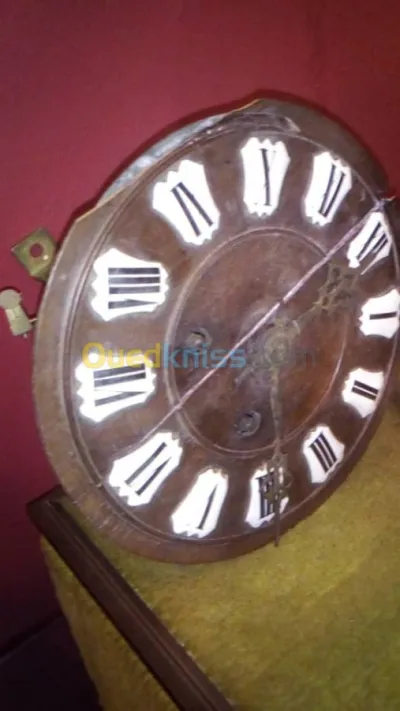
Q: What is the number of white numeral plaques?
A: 12